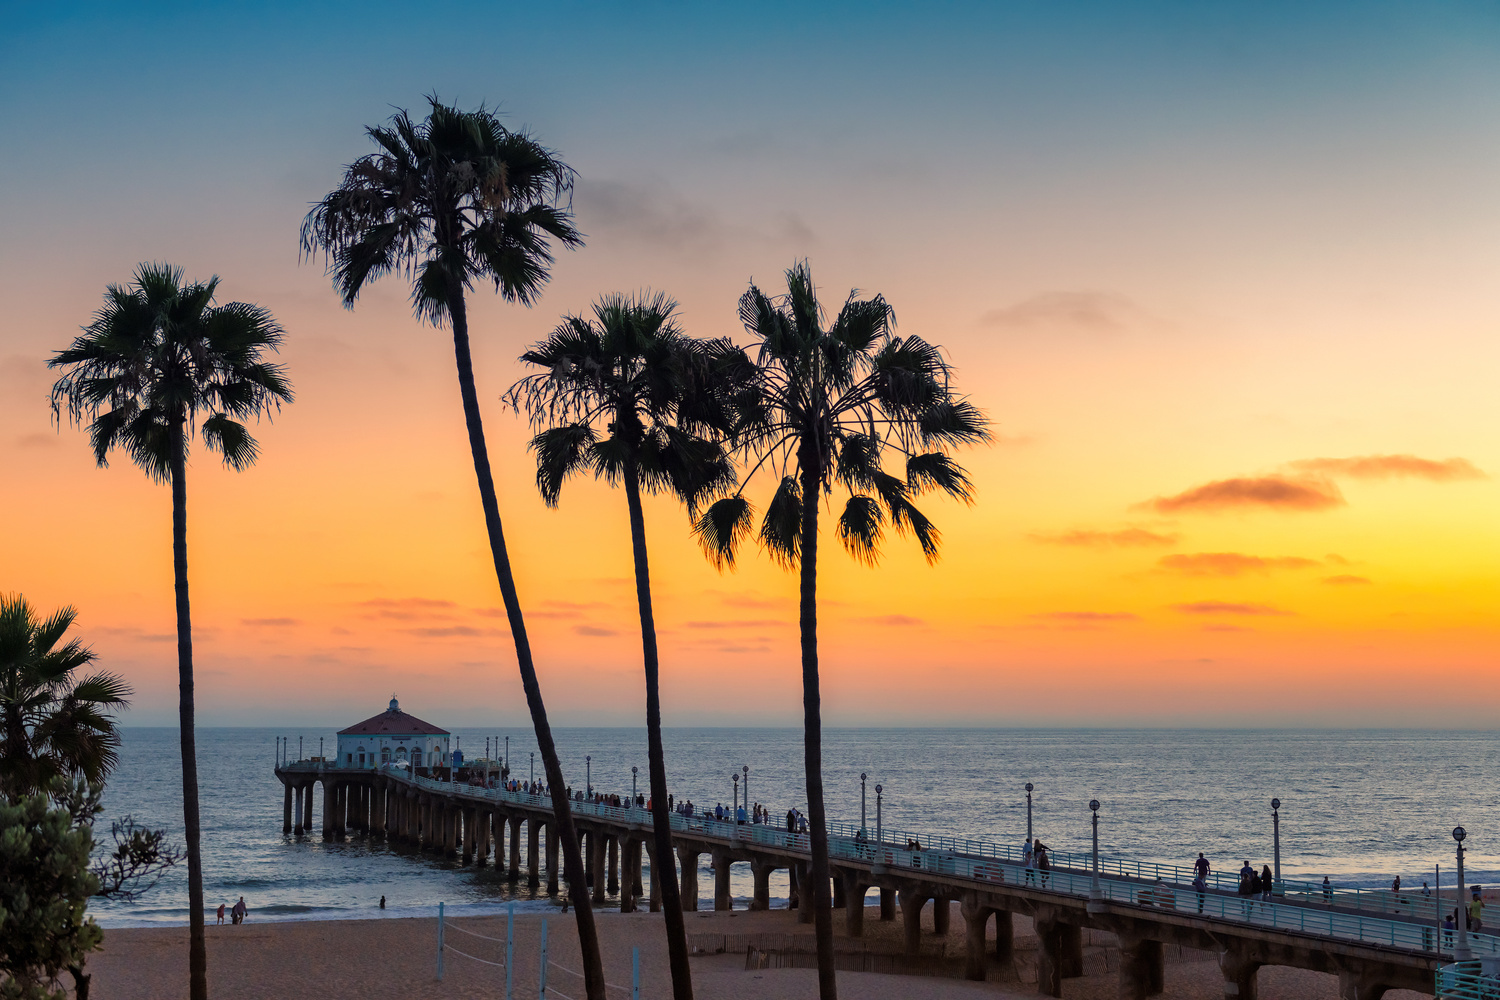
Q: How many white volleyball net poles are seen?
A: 4